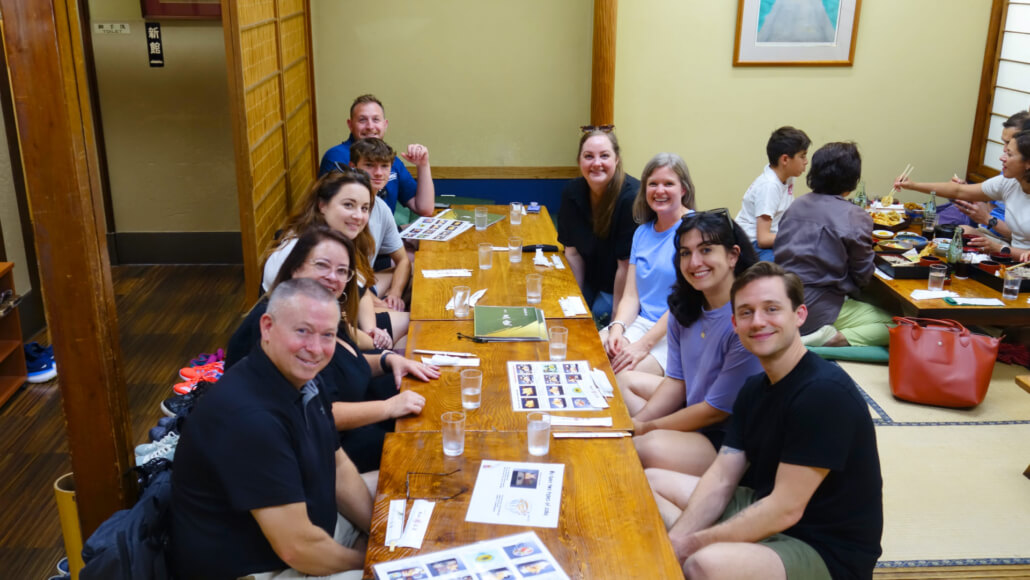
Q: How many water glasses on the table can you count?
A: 10